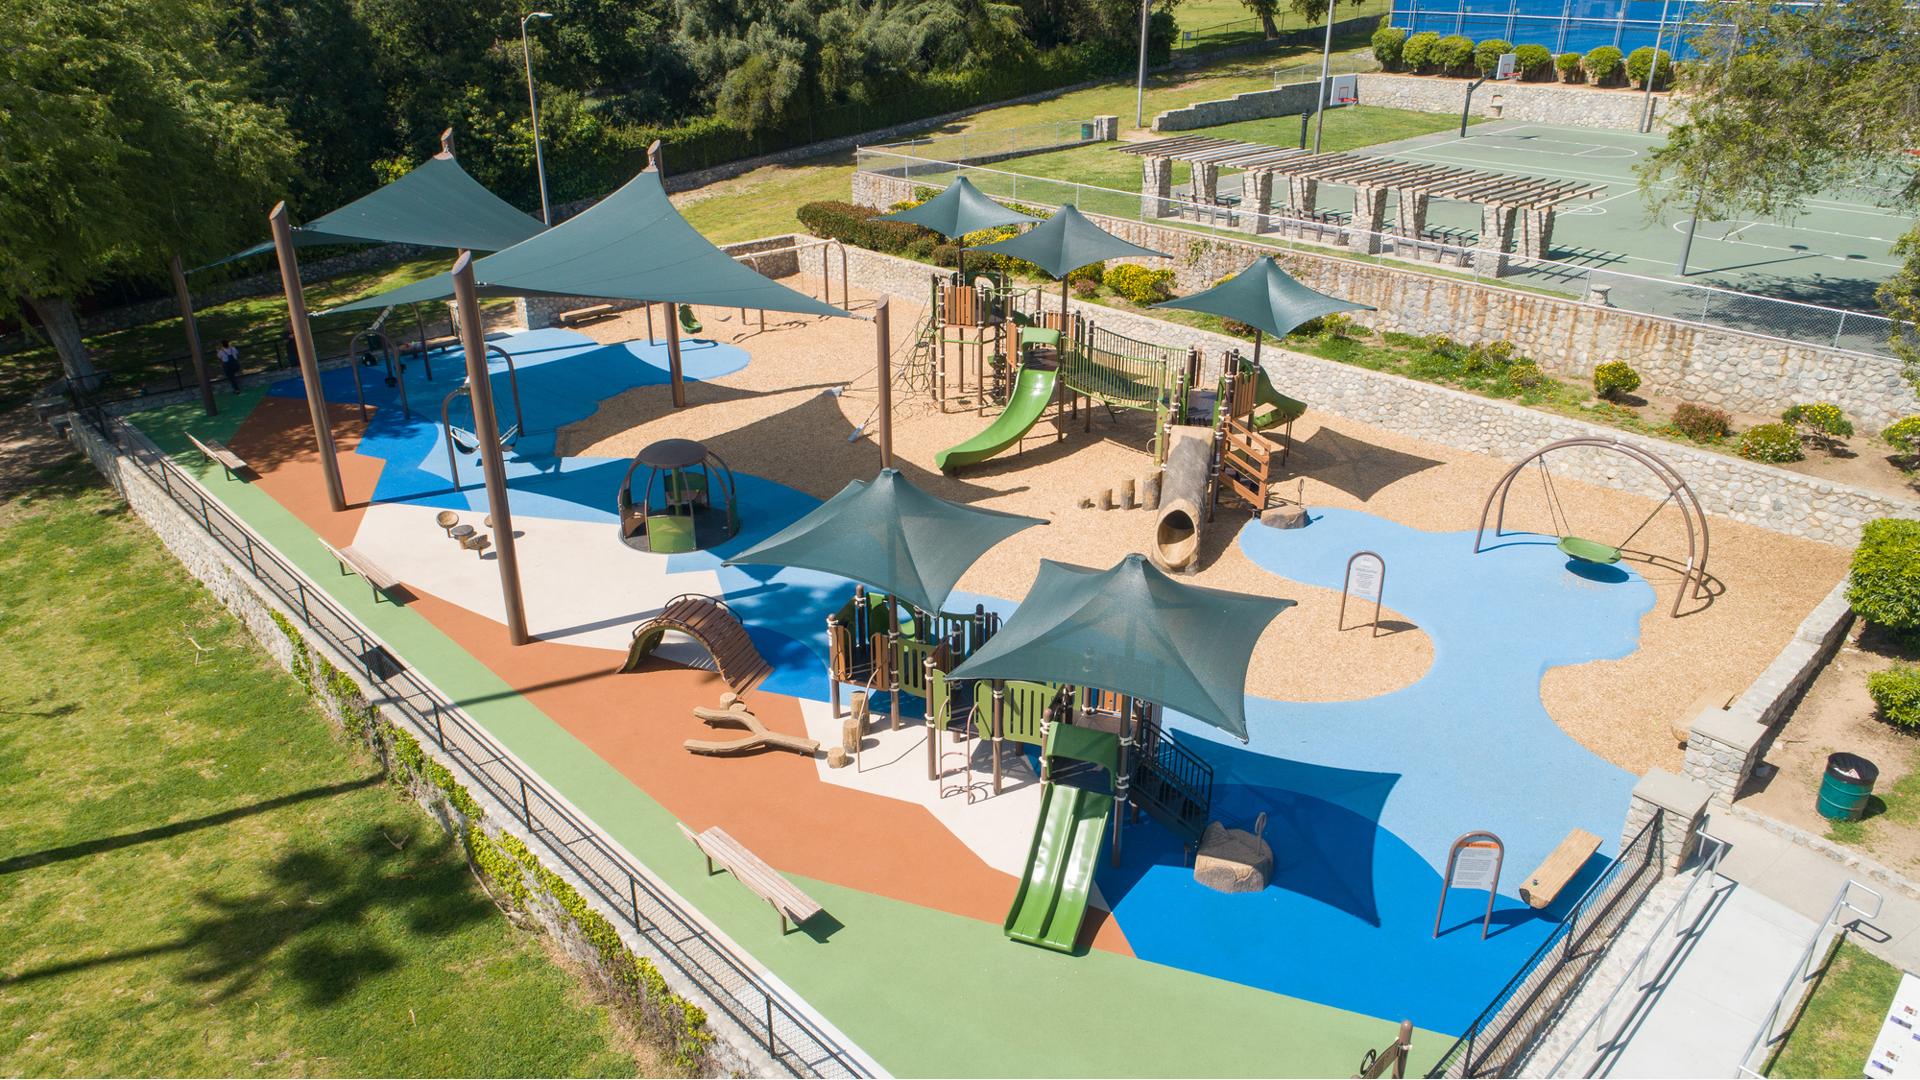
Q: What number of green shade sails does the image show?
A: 7